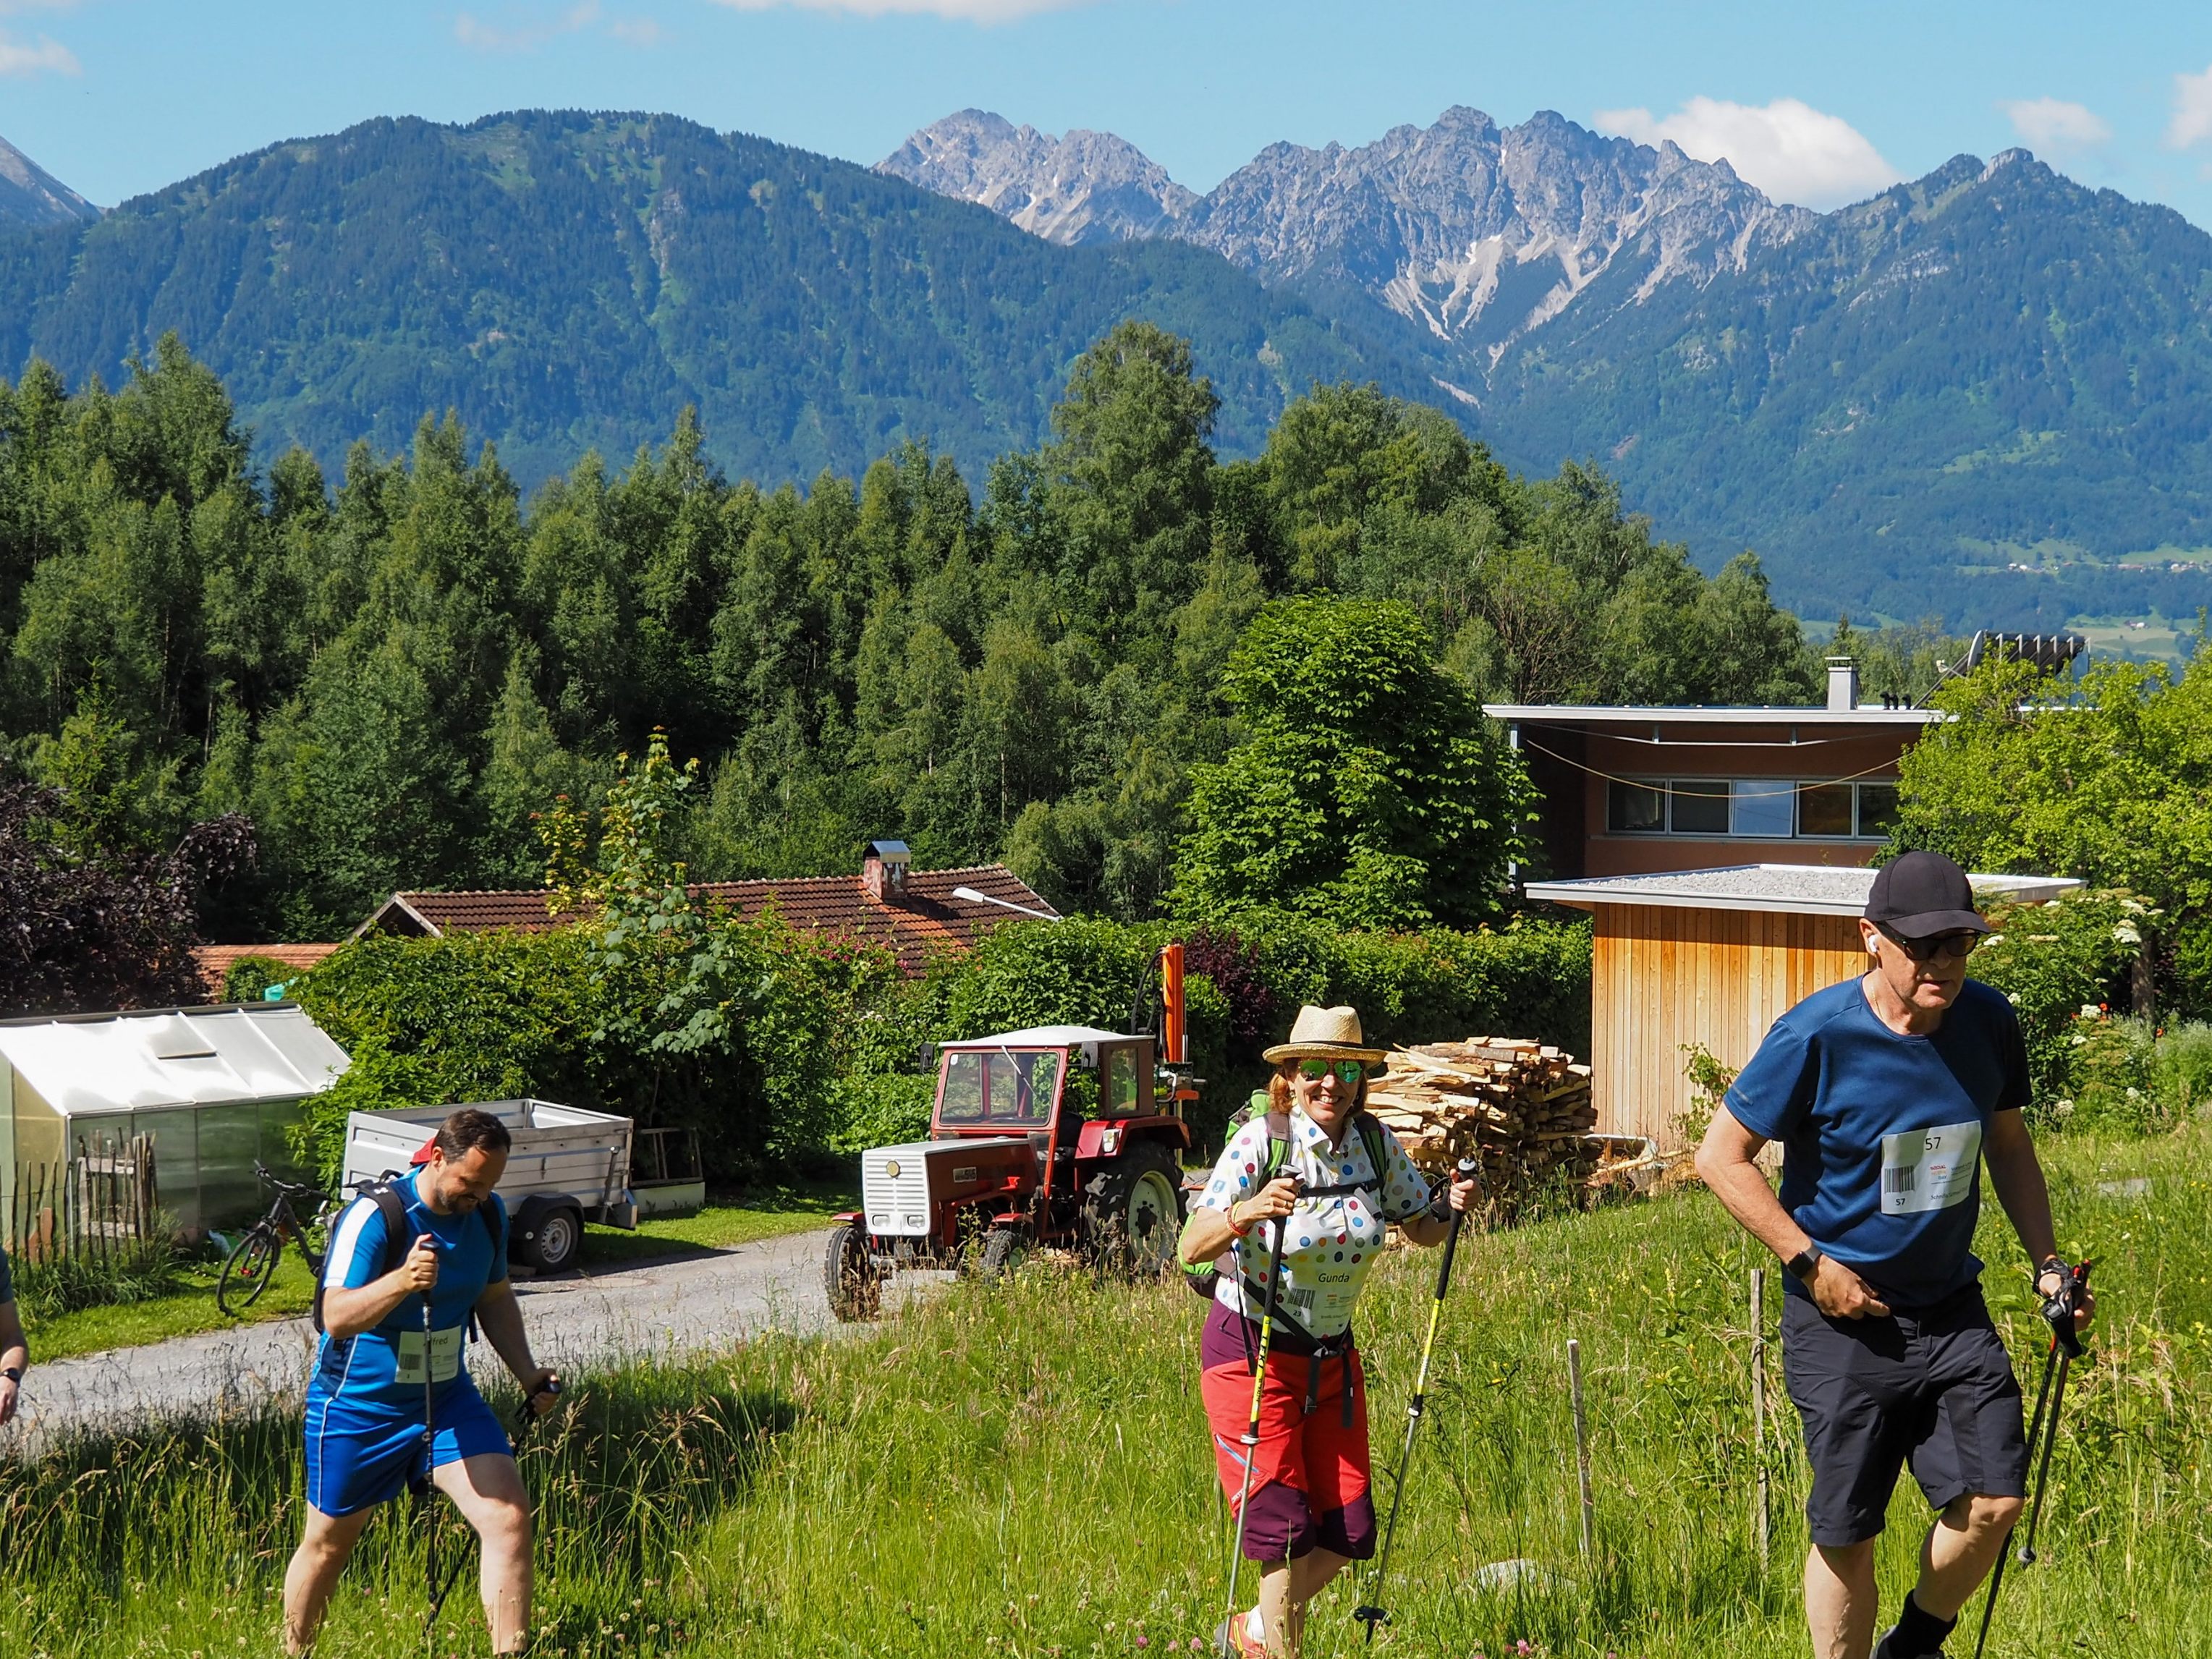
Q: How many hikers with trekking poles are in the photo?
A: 3